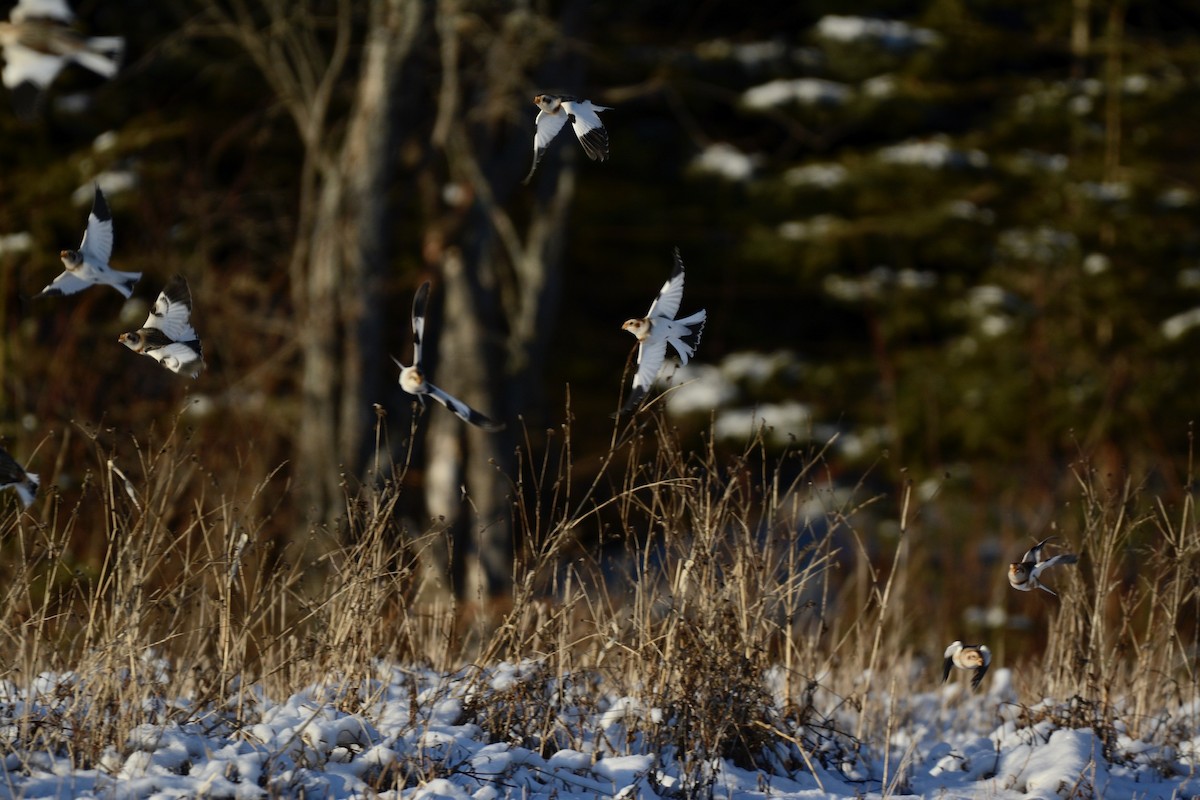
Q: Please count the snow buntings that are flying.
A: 9